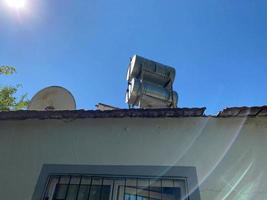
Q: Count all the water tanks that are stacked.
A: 2